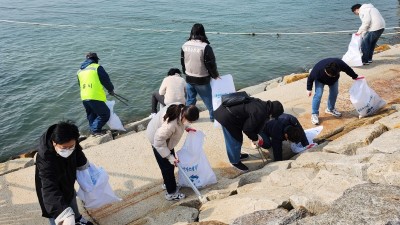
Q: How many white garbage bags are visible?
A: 7